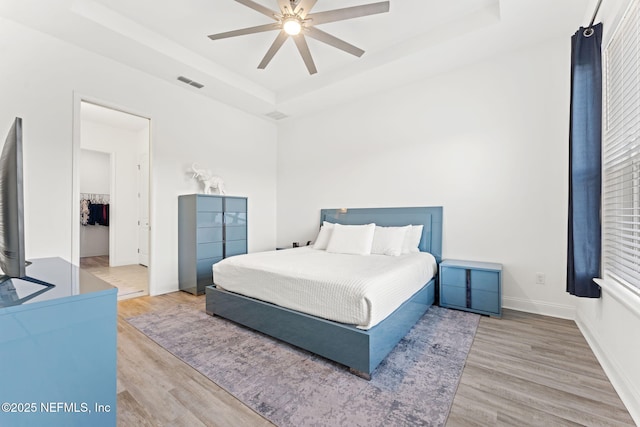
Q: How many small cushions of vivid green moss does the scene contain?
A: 0